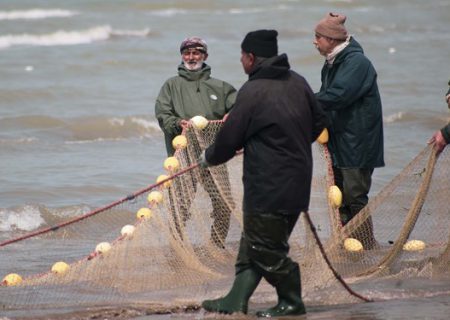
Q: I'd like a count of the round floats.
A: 14